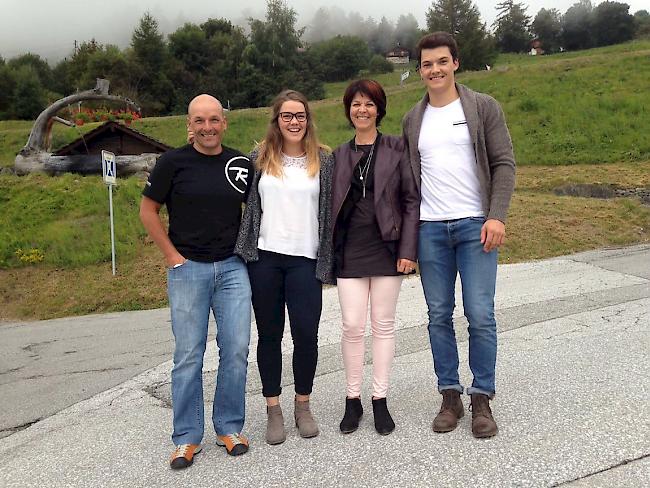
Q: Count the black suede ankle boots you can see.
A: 2